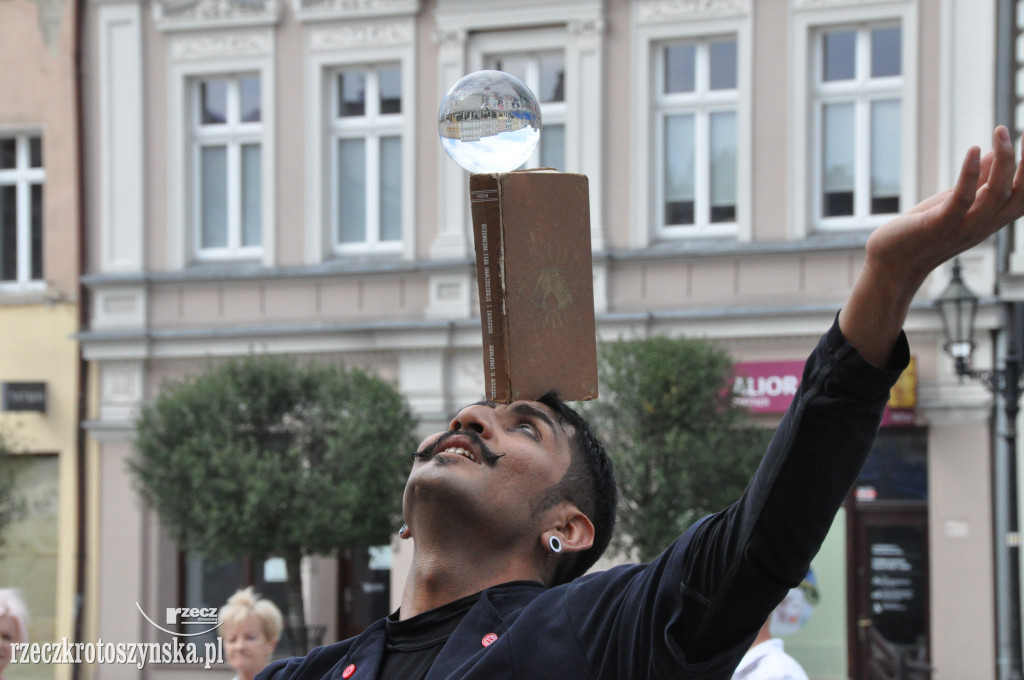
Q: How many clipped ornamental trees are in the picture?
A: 2